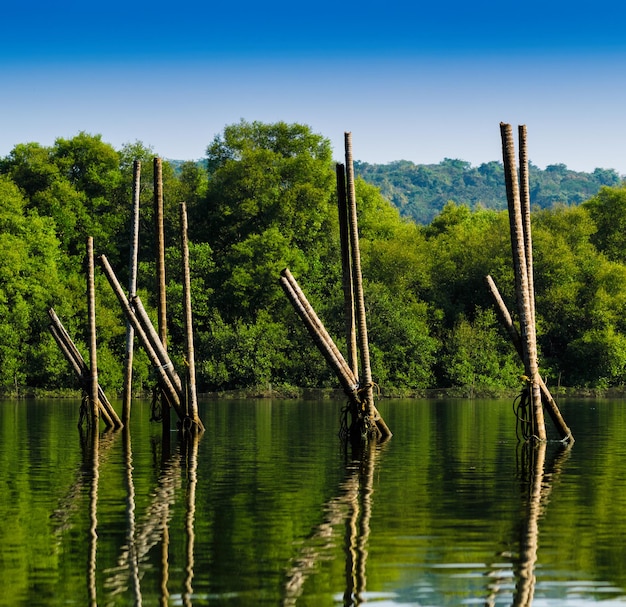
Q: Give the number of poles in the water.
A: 15